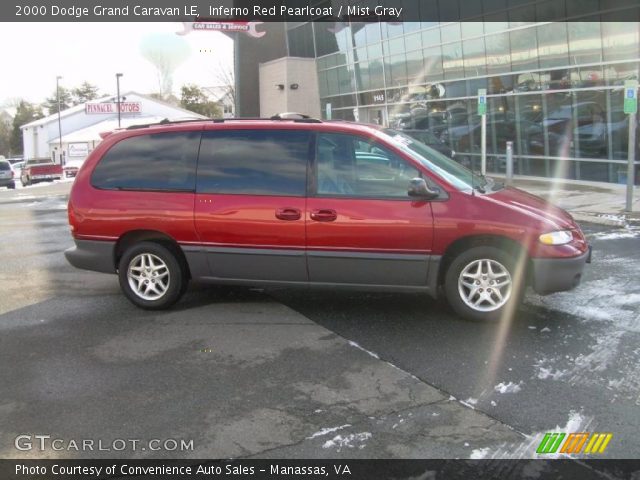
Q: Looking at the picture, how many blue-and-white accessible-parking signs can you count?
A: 2